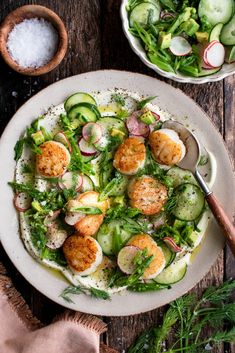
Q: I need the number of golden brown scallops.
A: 7